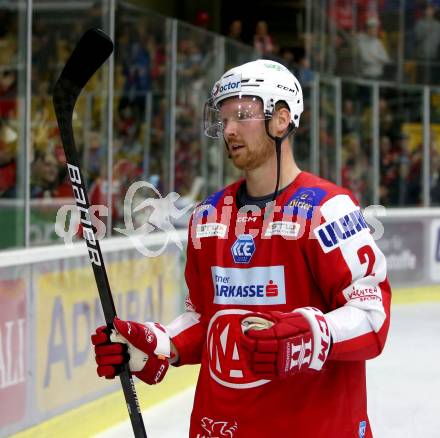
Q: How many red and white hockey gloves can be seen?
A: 2